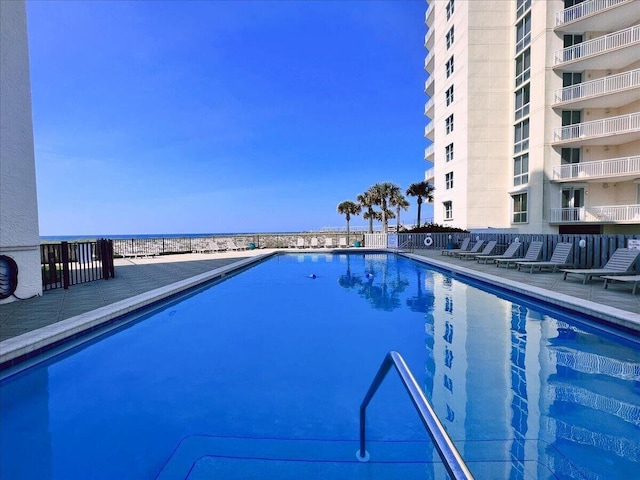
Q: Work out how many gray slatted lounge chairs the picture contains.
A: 8